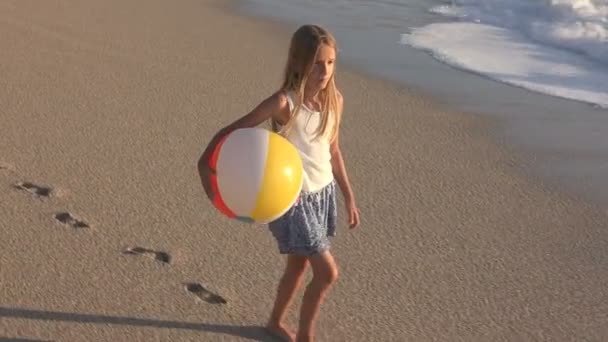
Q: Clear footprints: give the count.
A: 4